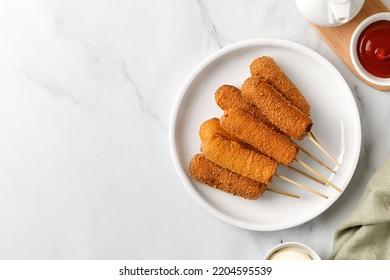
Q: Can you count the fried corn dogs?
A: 7